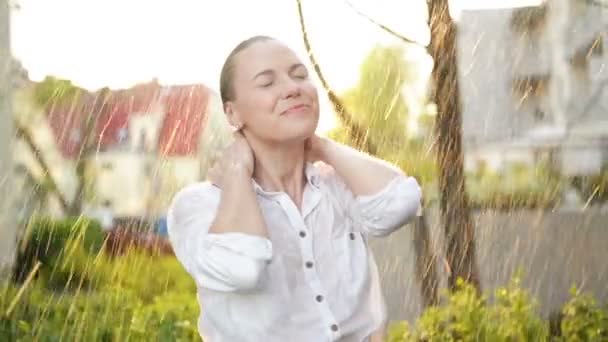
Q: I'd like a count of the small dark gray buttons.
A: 5